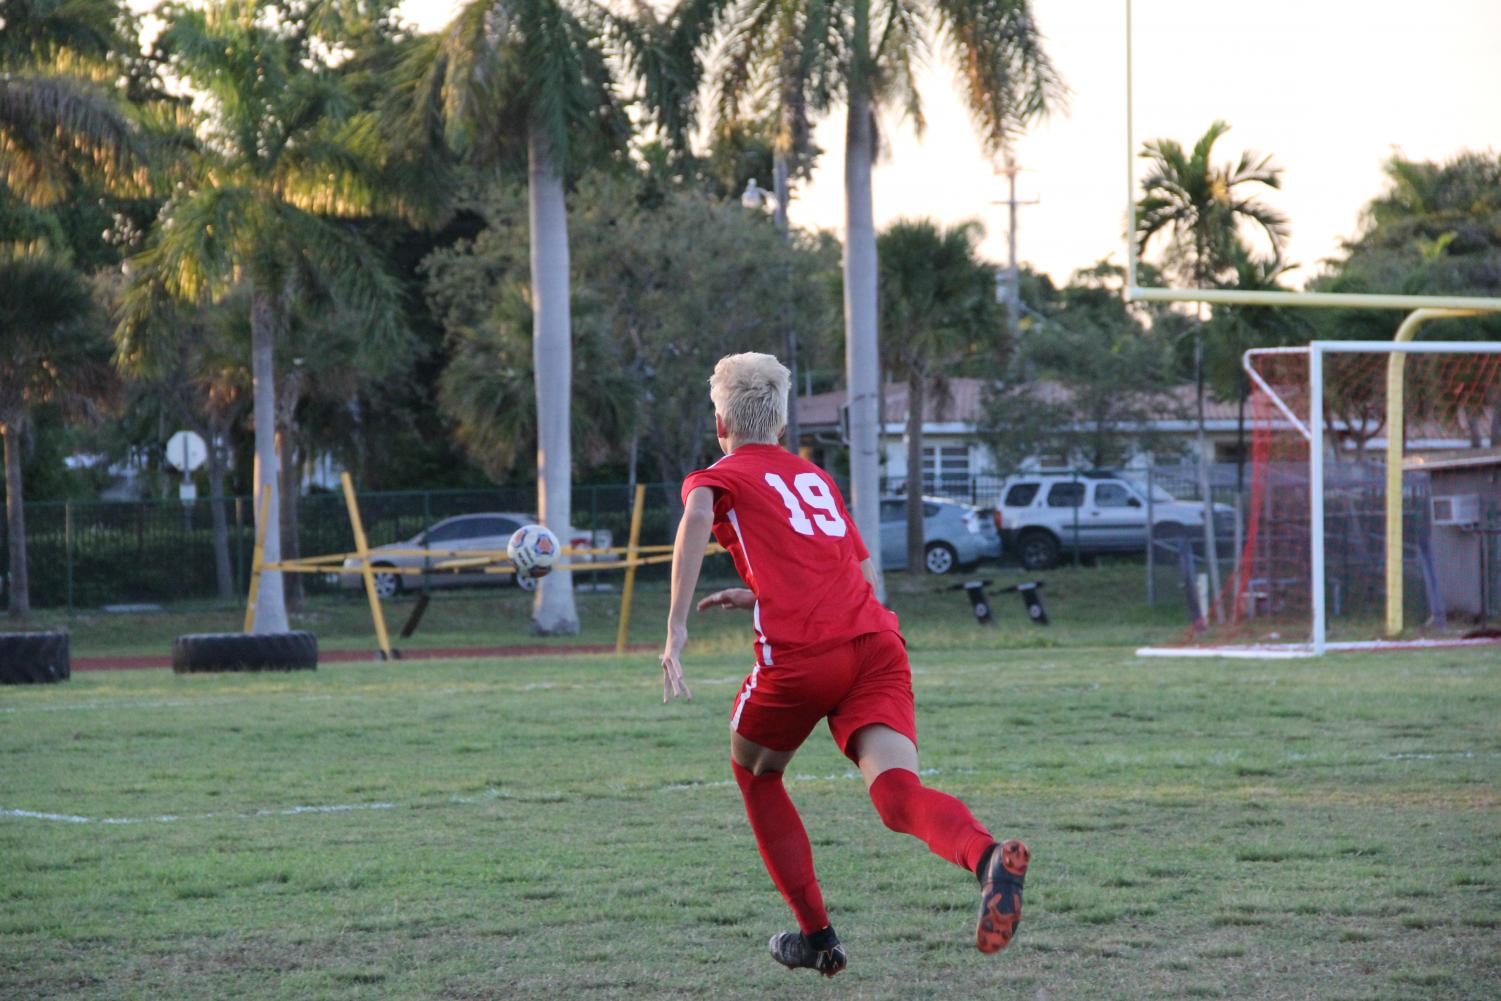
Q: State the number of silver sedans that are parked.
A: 1